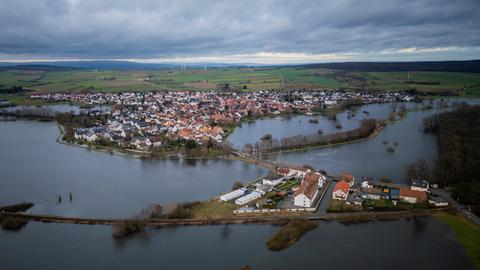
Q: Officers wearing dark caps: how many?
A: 0